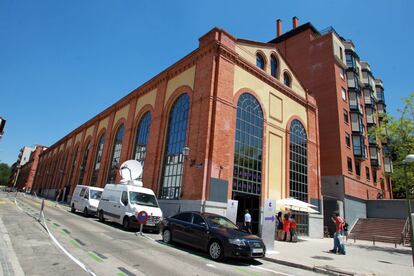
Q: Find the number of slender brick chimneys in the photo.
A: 2